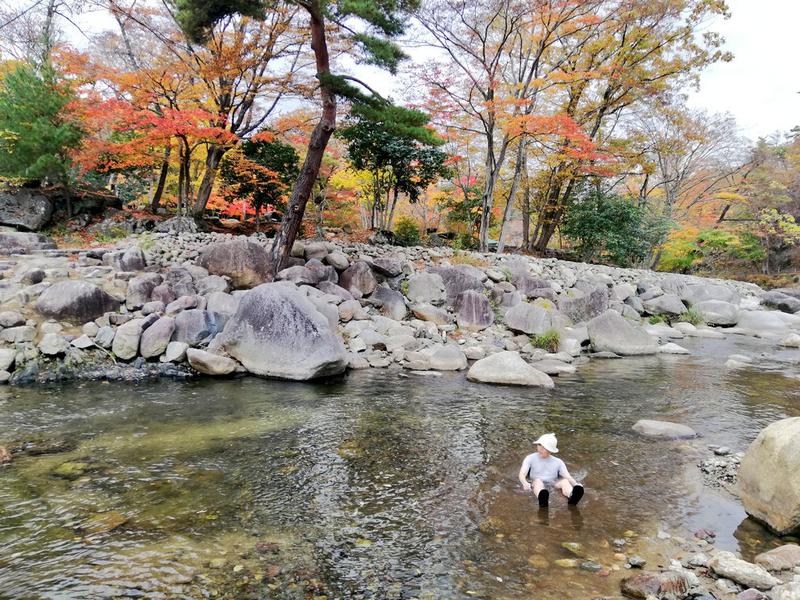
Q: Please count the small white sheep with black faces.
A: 0